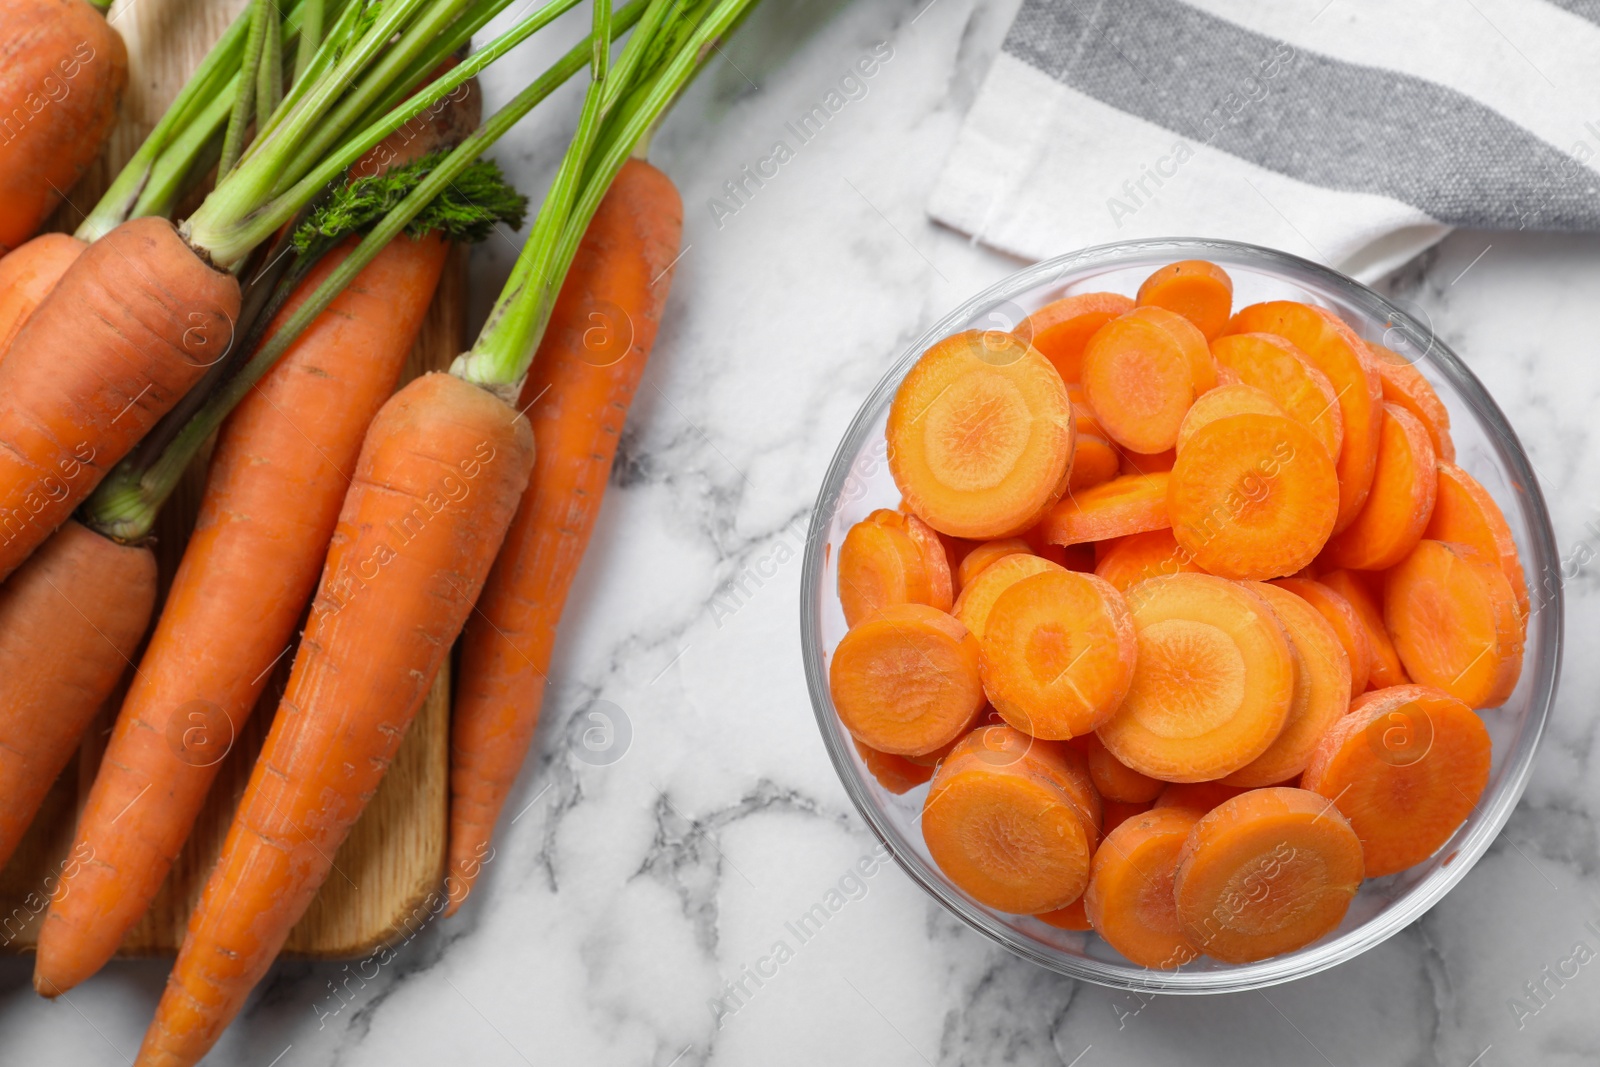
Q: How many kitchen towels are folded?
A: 1